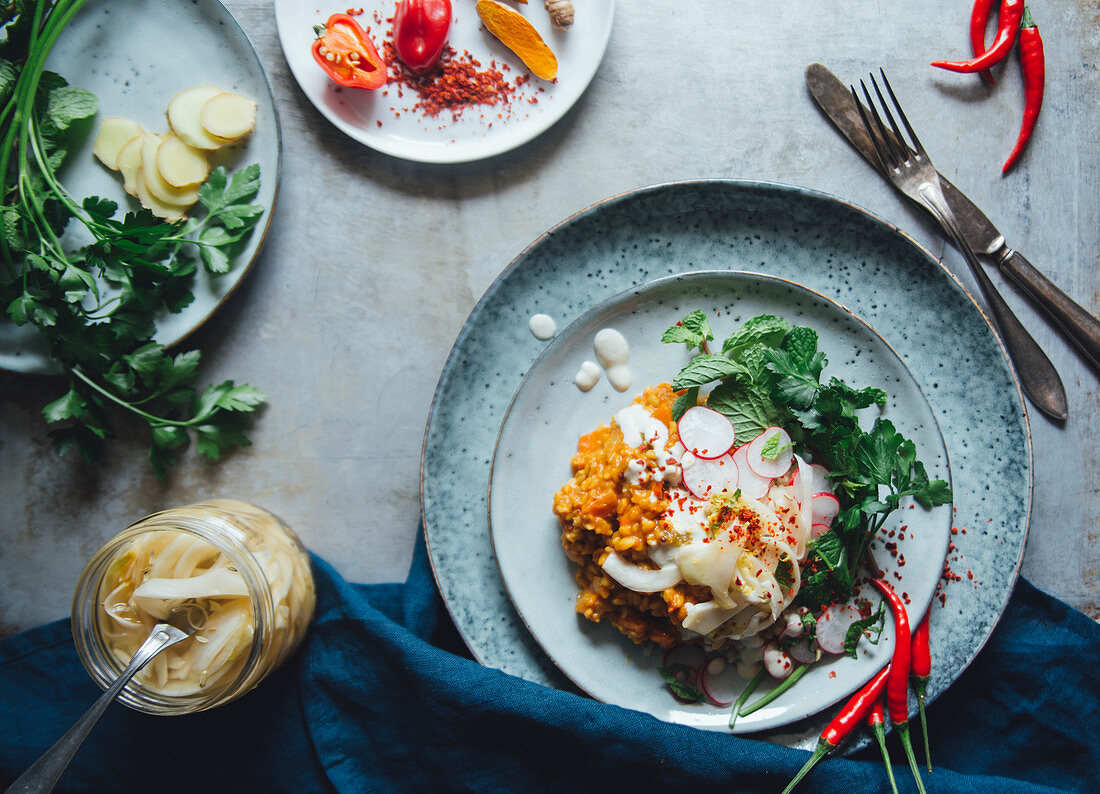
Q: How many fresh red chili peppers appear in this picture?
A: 7